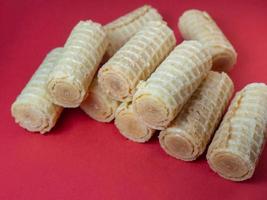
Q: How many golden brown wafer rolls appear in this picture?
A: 10